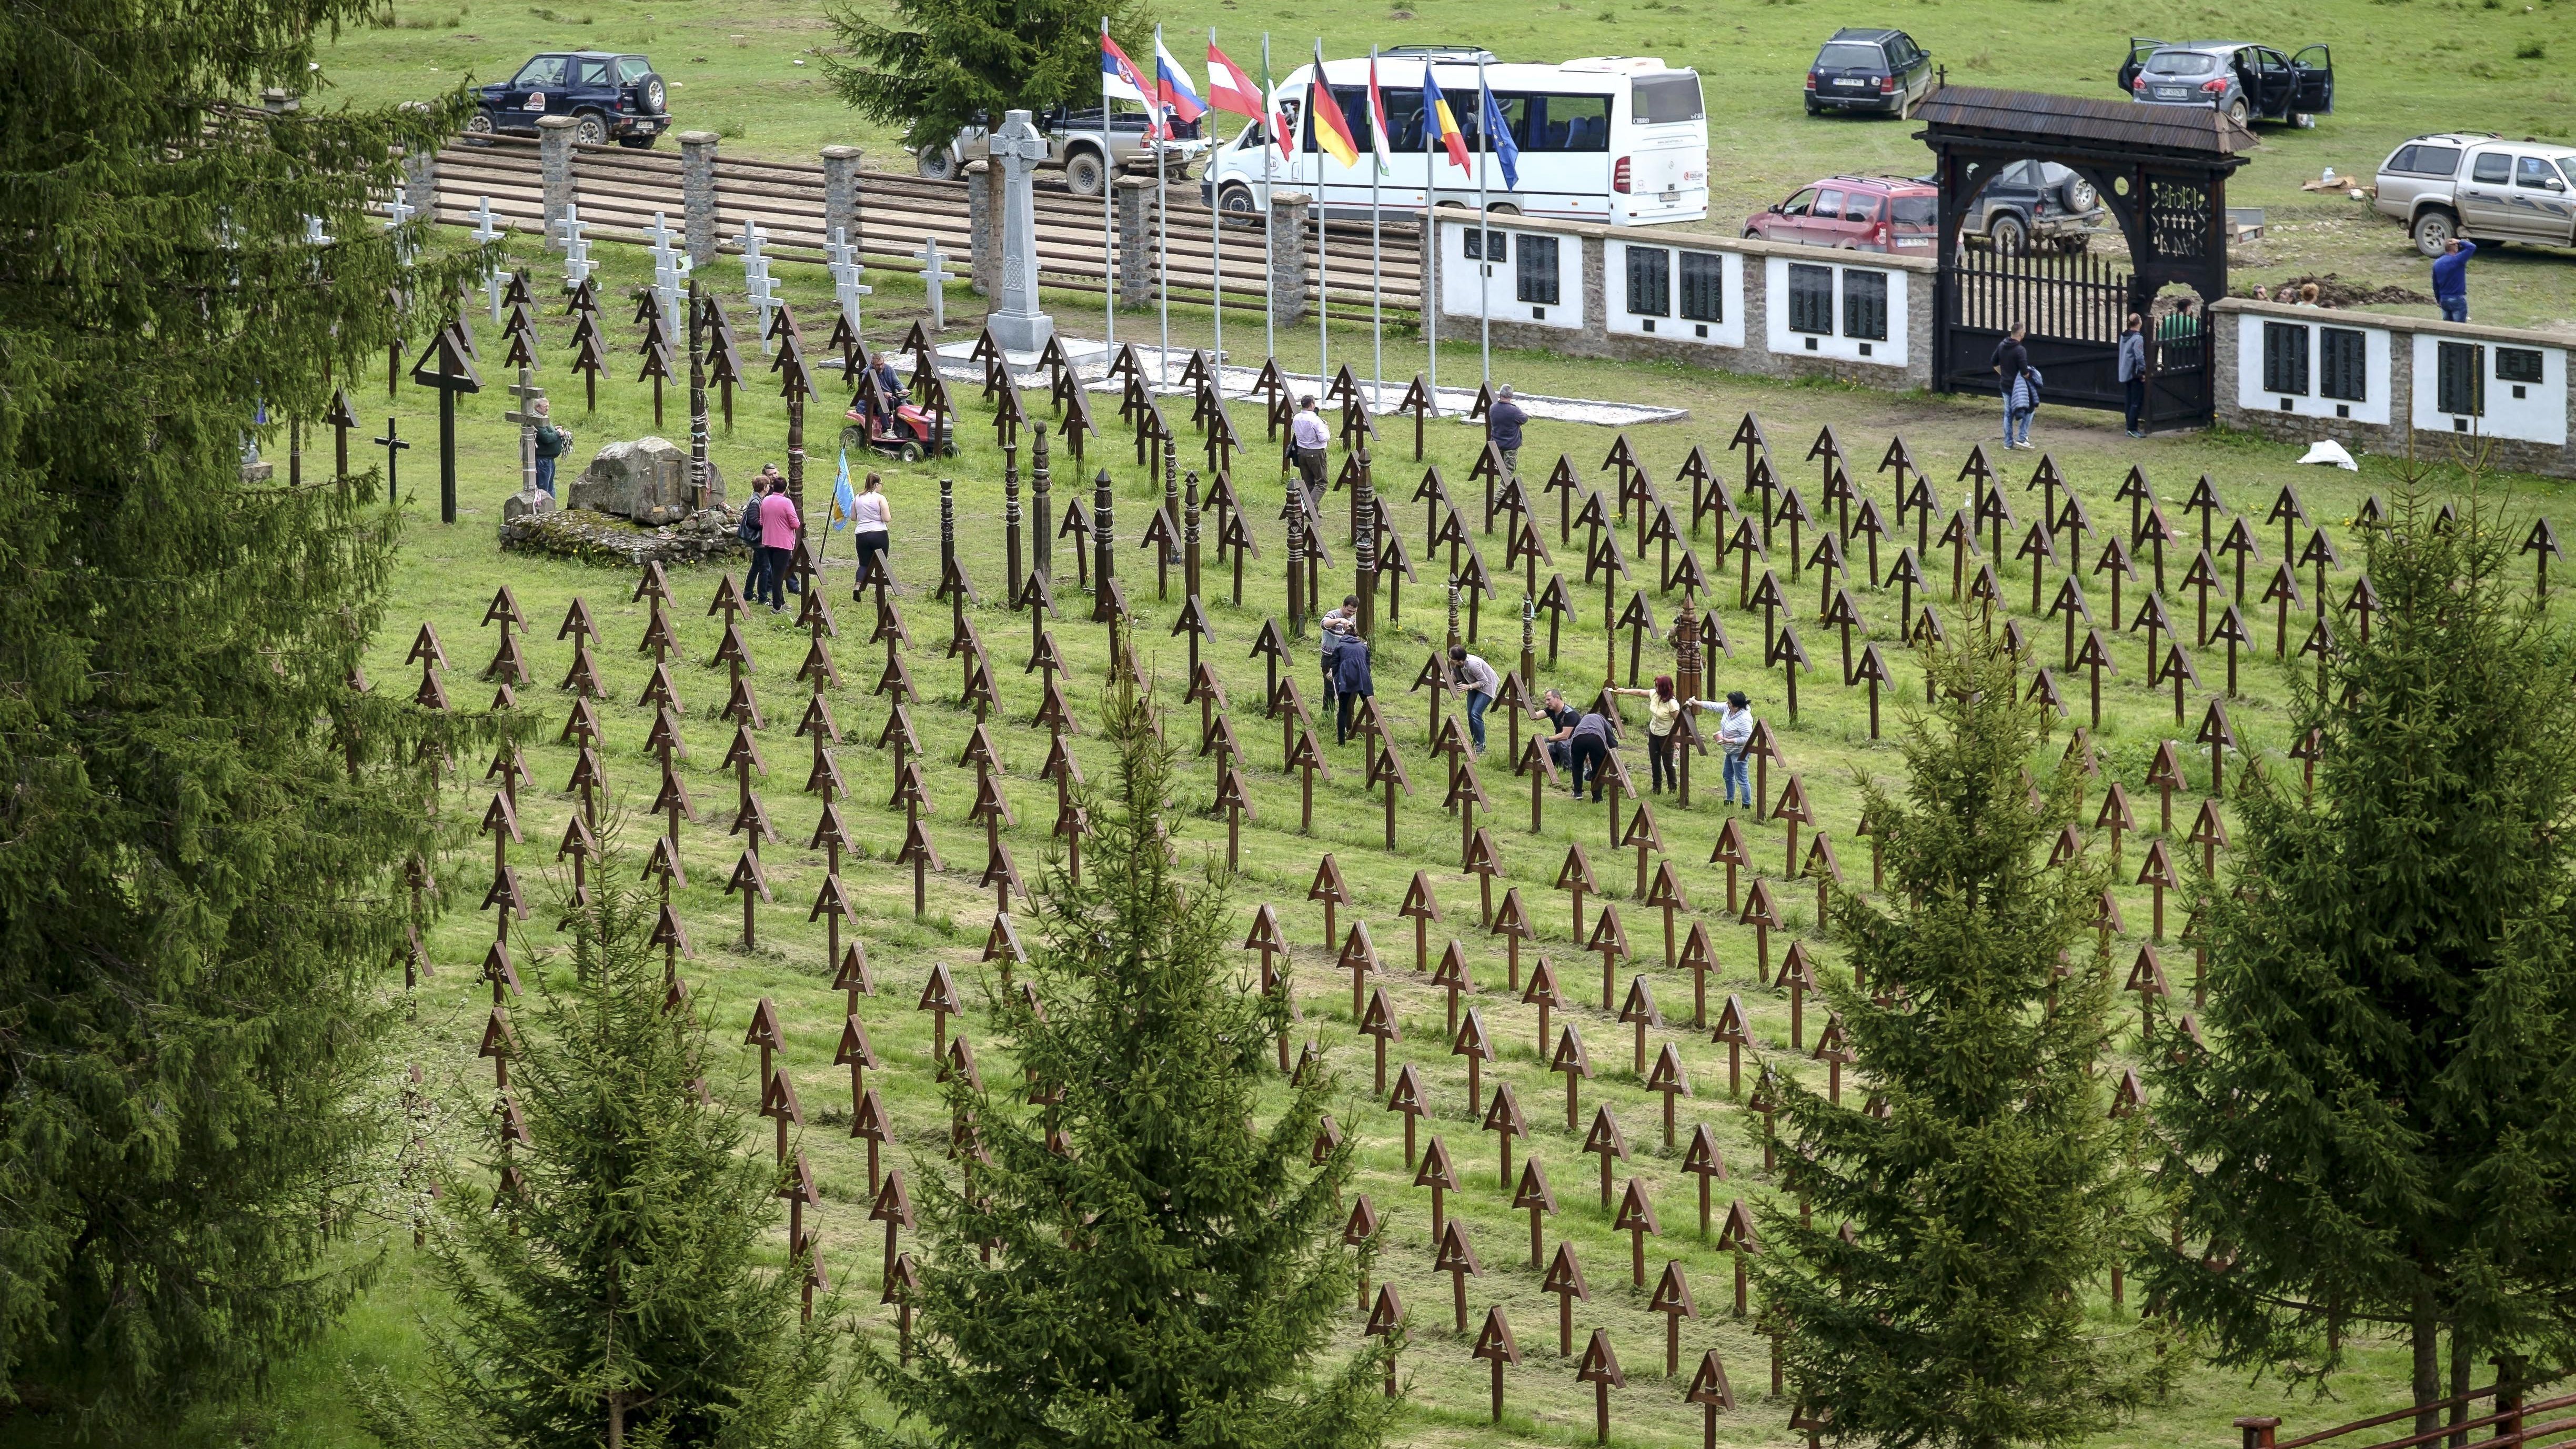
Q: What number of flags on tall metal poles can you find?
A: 8